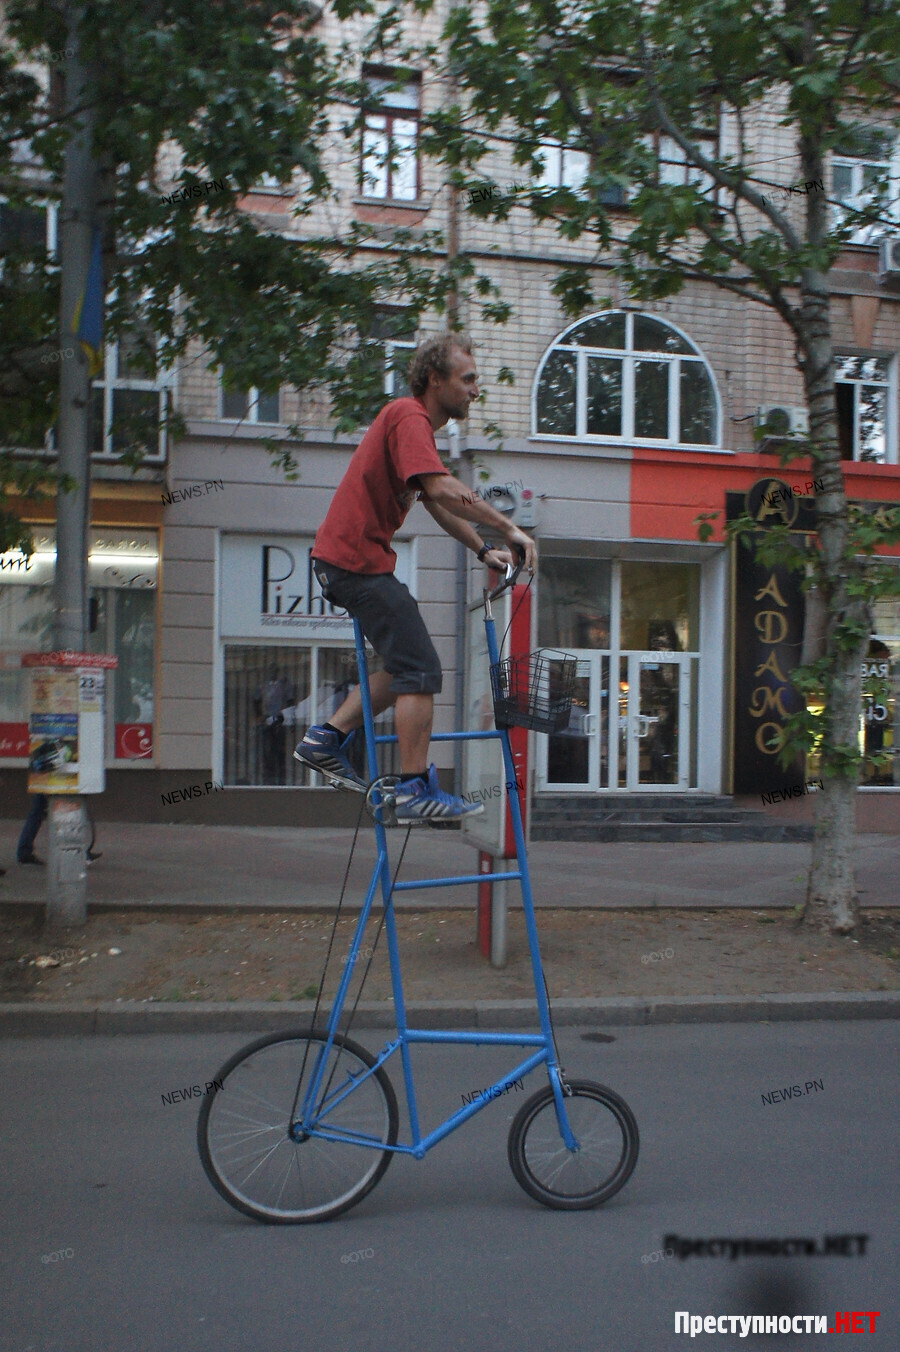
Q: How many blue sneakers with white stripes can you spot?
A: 2